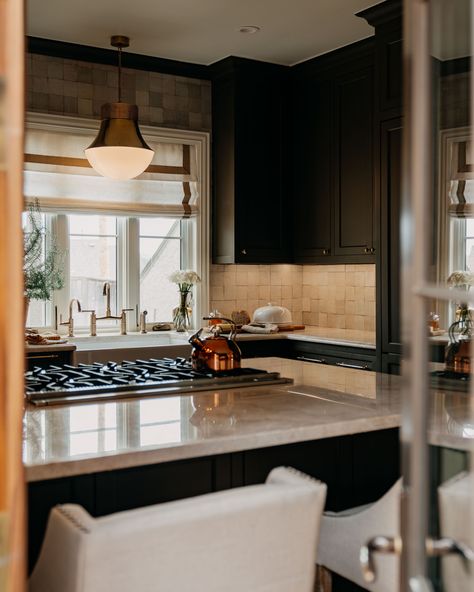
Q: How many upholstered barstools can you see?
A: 2